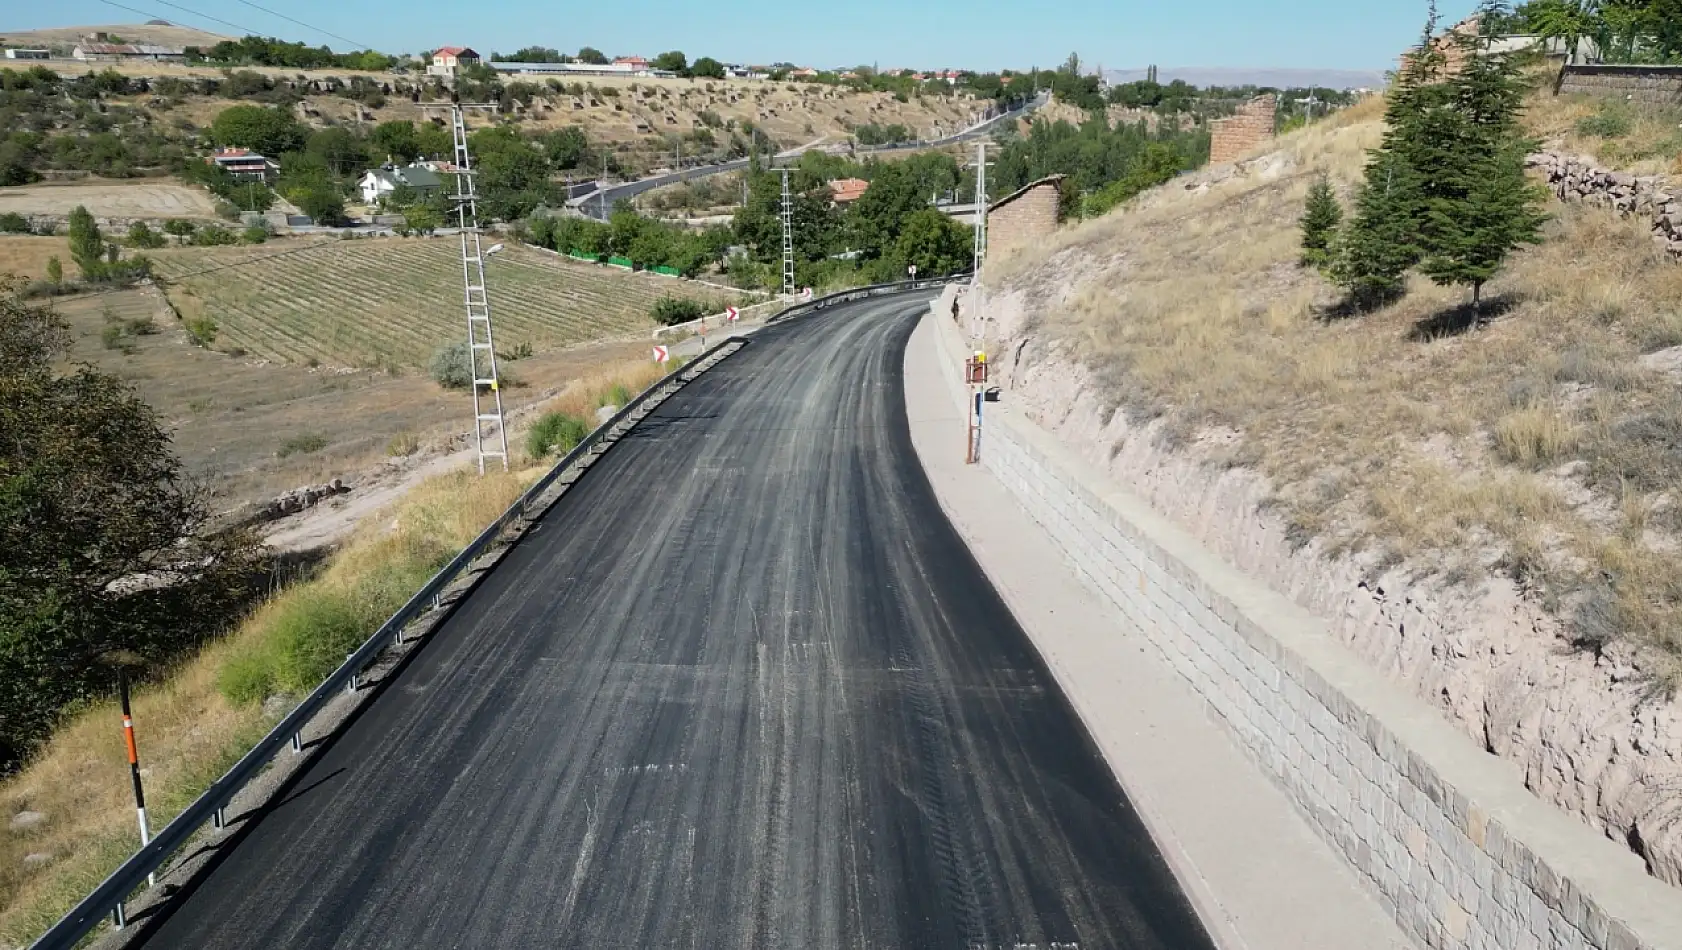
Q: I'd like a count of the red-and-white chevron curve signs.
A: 4